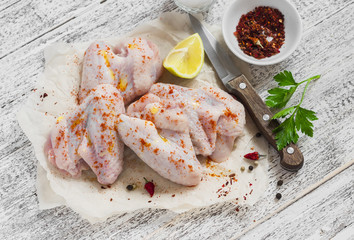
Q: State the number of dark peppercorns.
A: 5